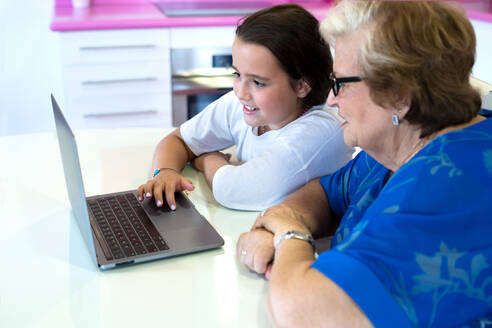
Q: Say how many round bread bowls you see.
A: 0